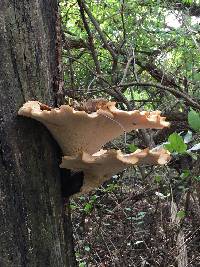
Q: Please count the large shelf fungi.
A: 2